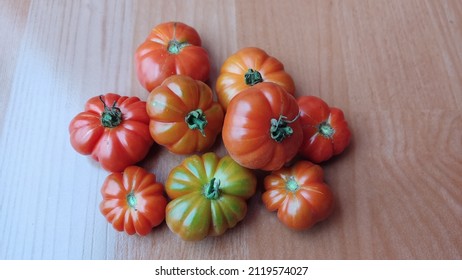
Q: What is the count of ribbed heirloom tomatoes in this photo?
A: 9